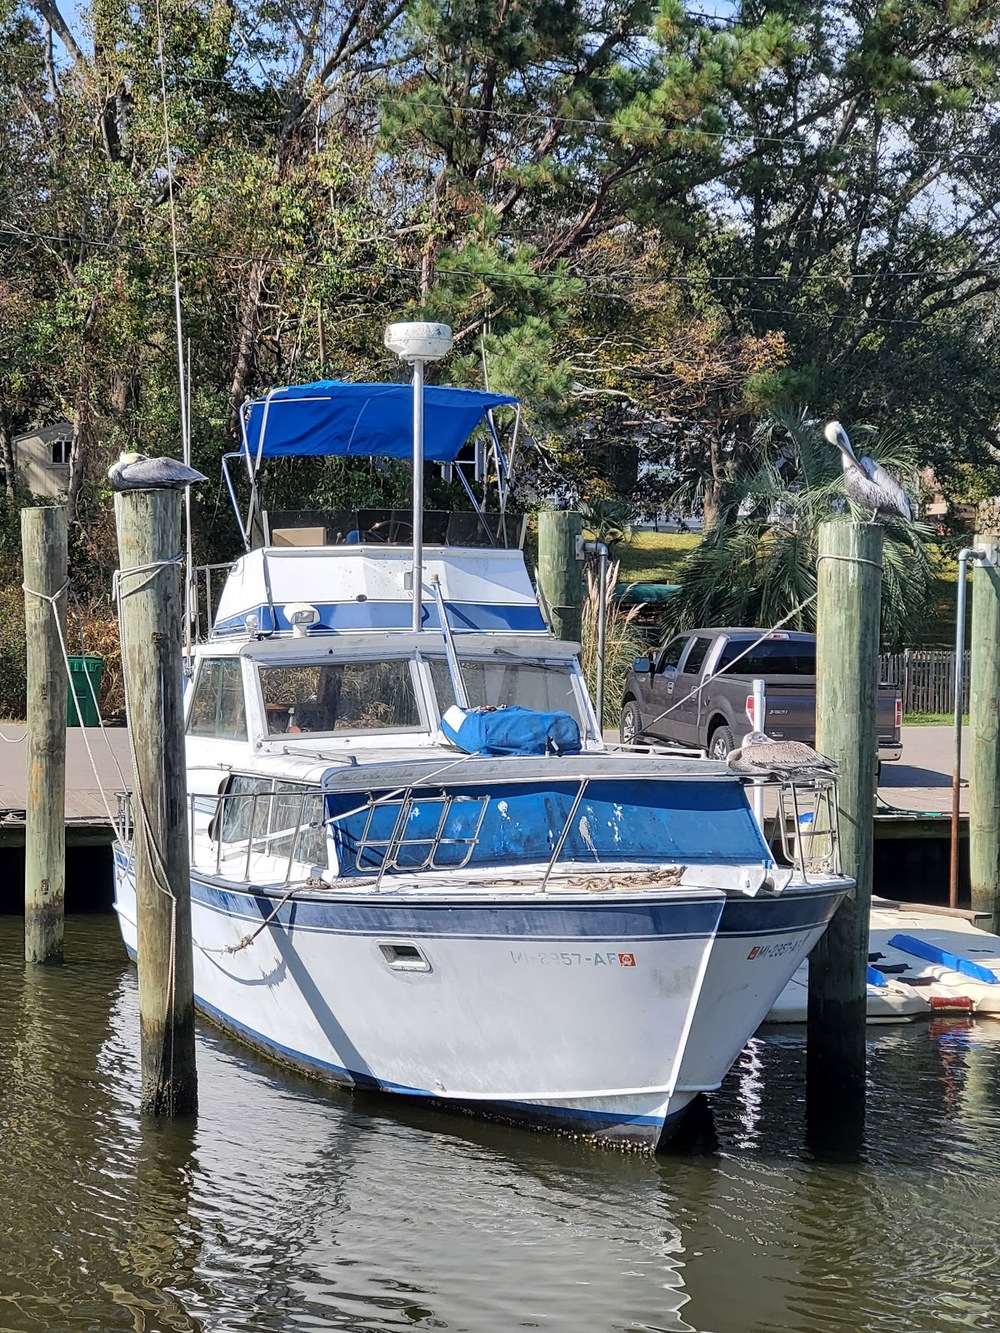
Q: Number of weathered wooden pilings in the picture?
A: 5